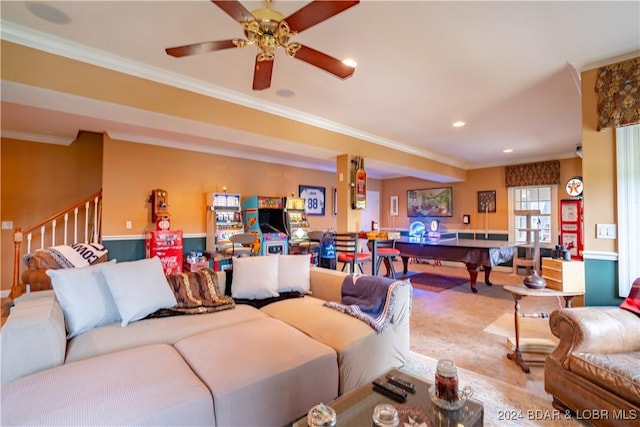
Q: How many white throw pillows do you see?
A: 4